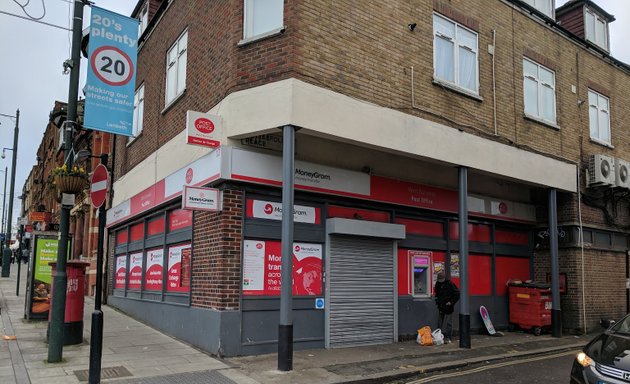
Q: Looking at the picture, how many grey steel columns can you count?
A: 3